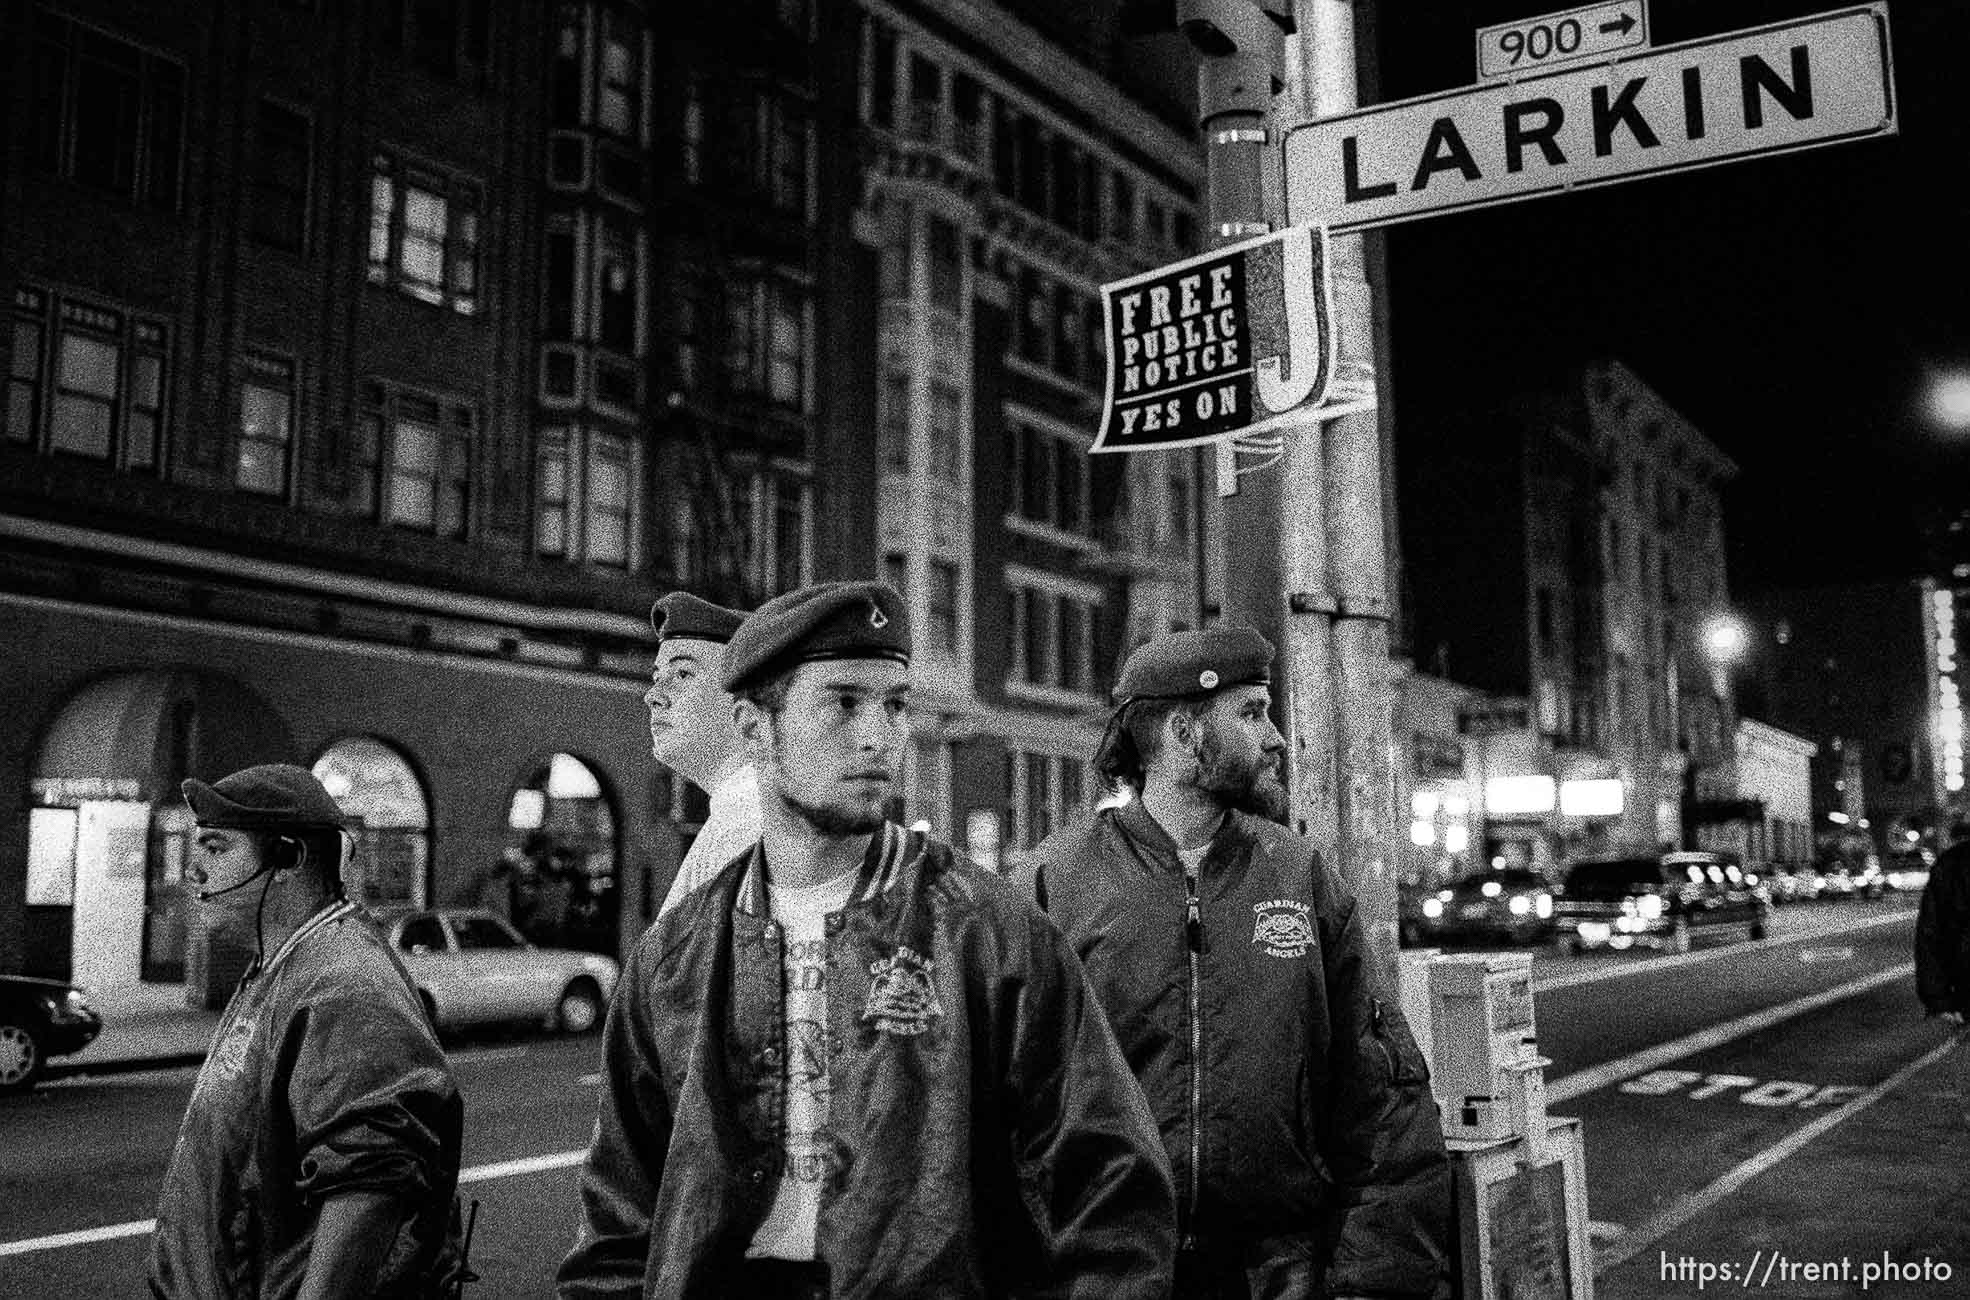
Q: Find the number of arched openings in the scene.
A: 3